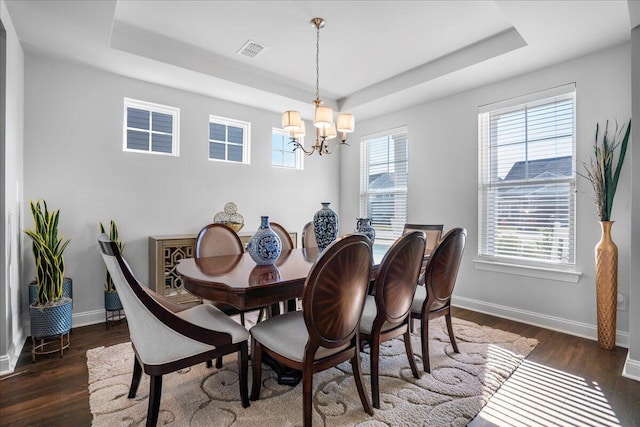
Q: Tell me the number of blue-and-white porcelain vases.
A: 3